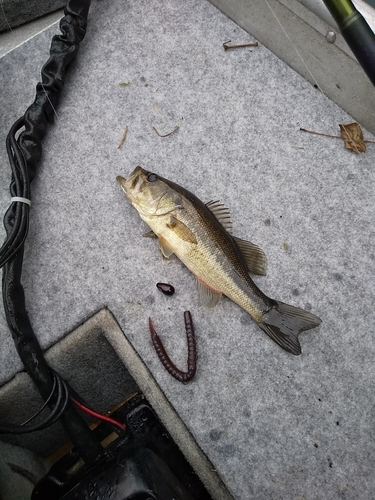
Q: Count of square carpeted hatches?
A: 1